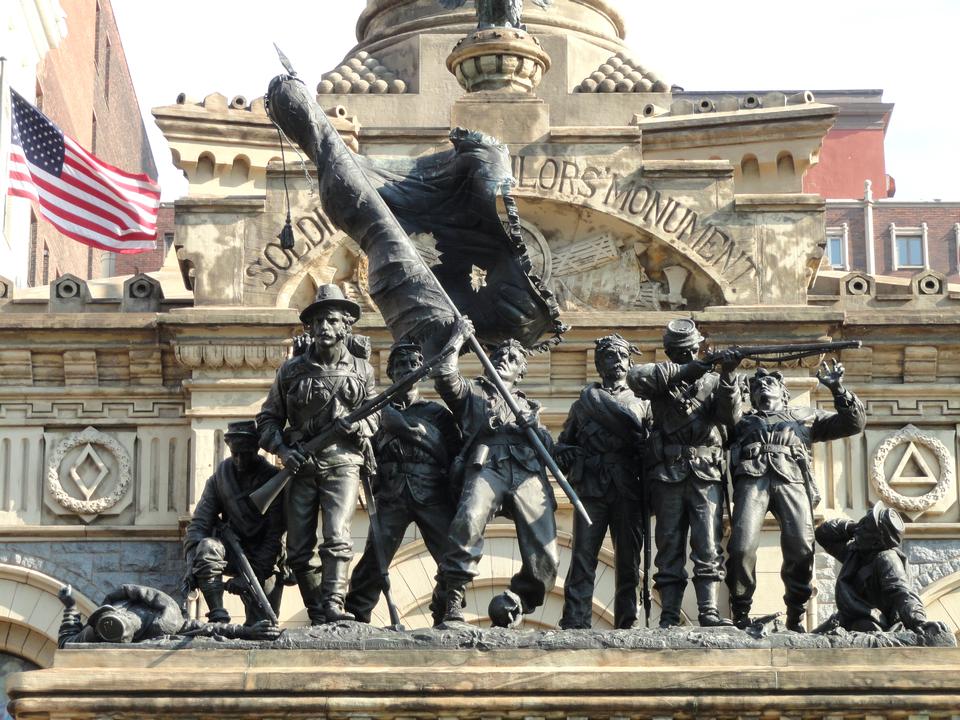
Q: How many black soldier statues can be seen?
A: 9